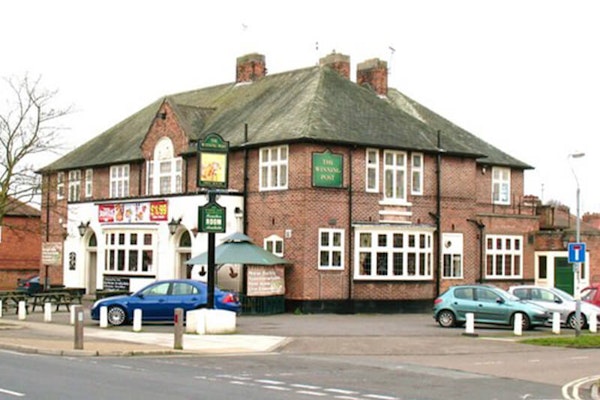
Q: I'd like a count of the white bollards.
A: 11